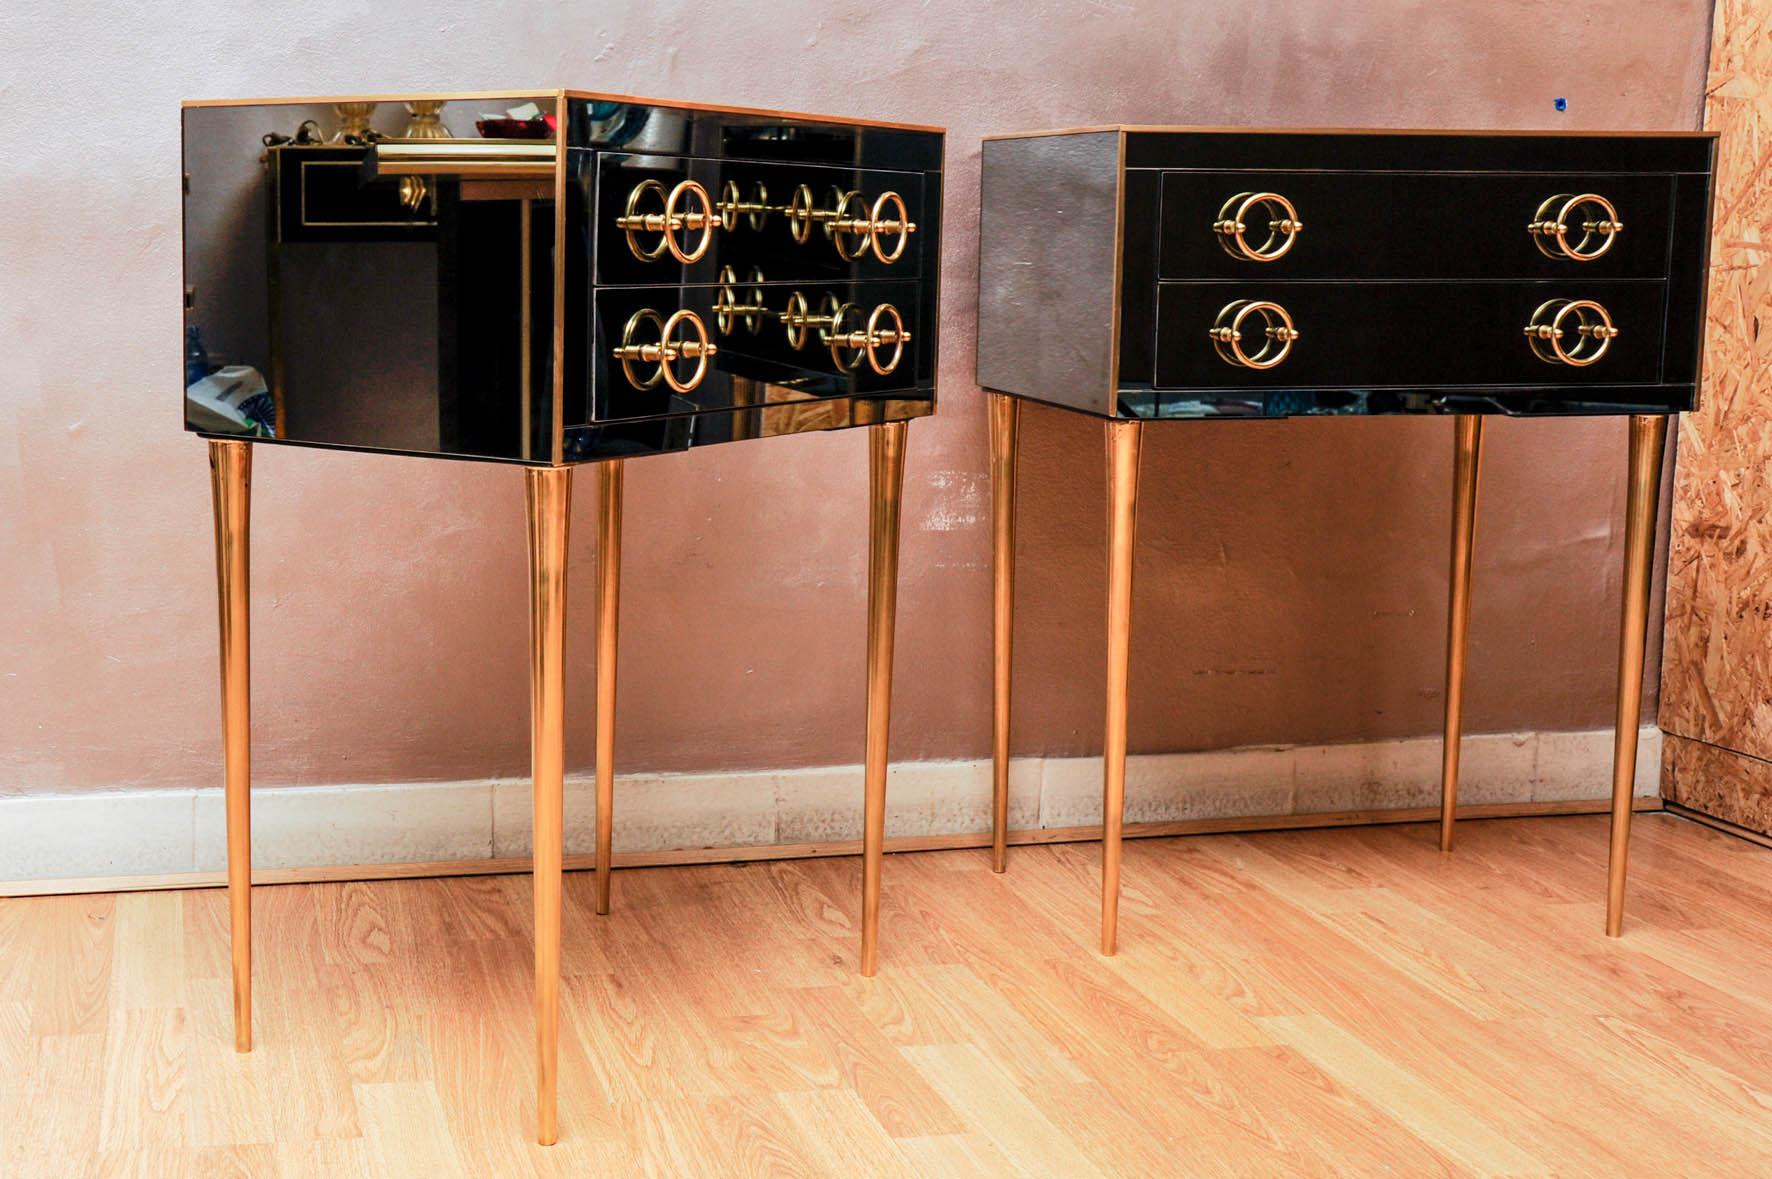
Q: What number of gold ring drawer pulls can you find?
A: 8